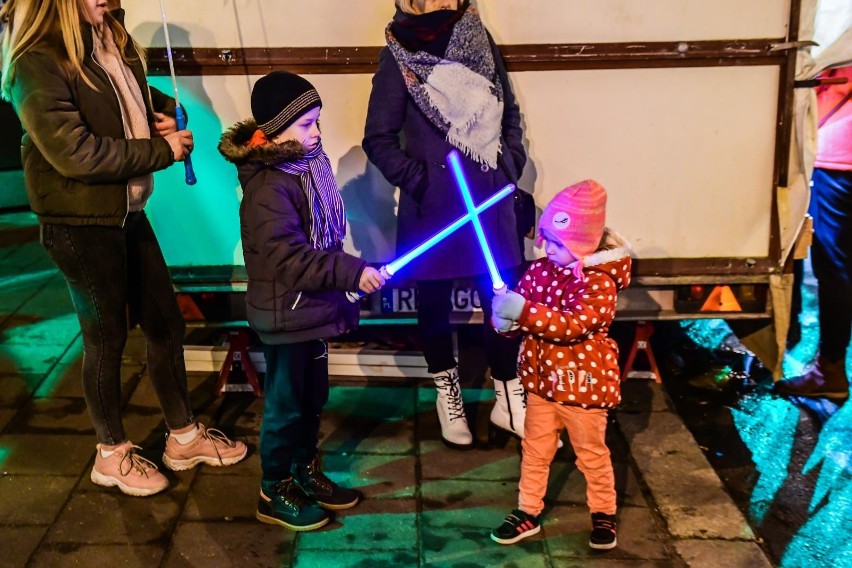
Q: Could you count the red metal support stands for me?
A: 2